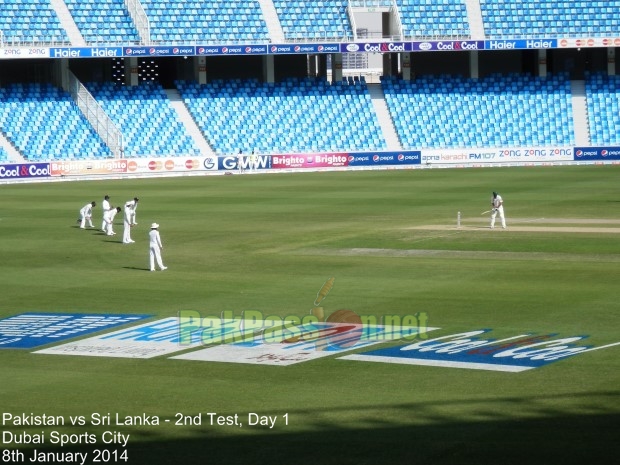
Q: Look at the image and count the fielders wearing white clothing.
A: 6